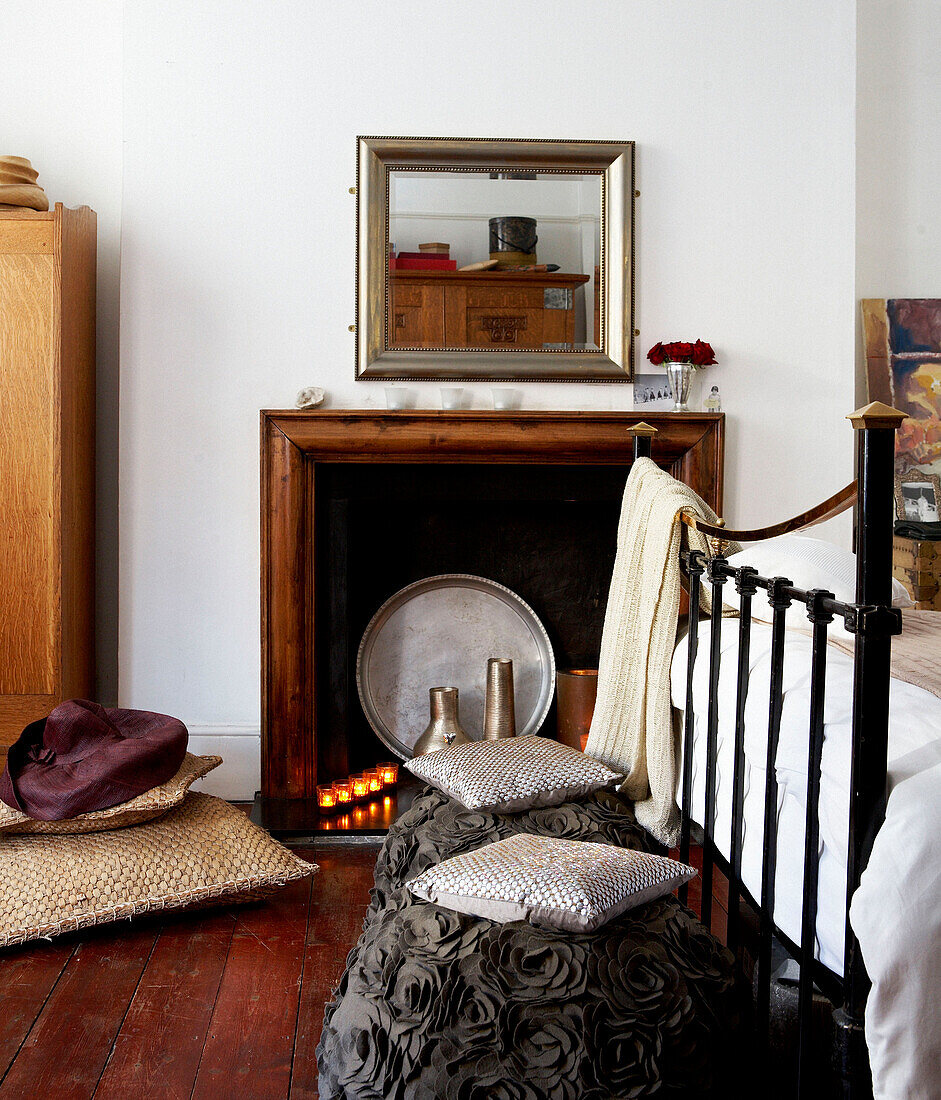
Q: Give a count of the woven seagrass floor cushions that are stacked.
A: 2